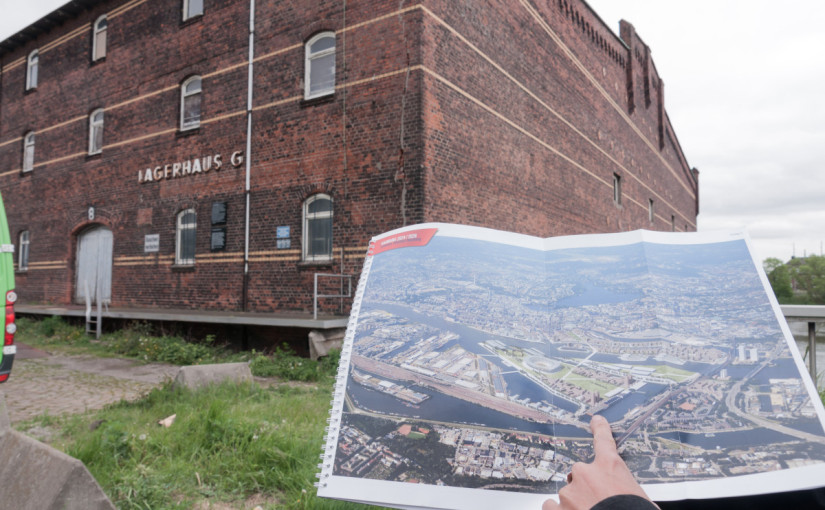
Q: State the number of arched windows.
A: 10